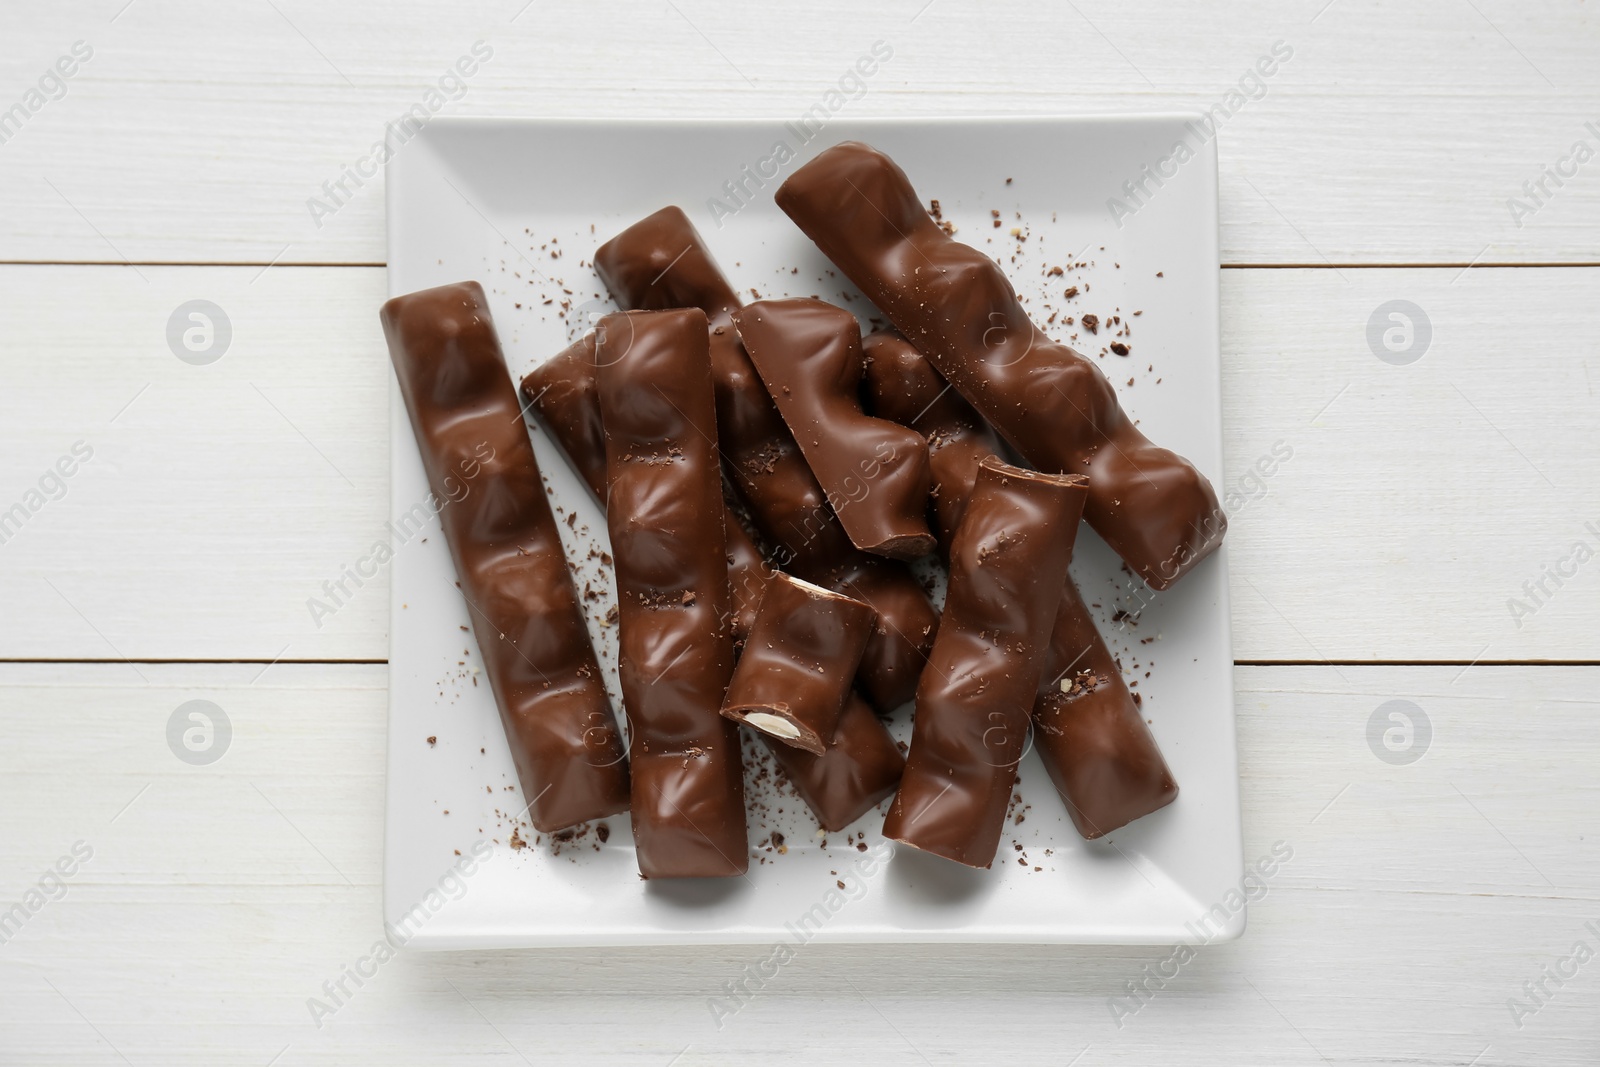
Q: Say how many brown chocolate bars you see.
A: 9